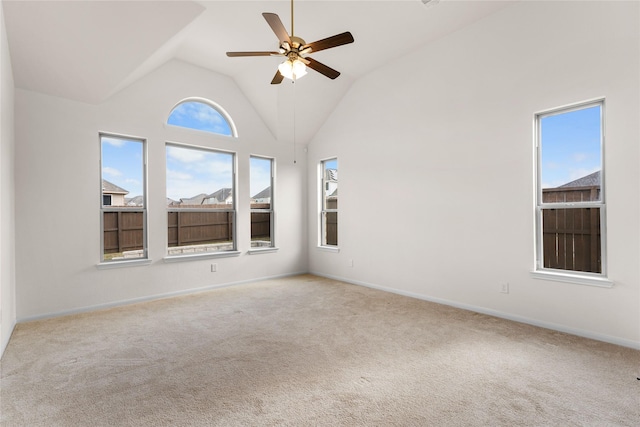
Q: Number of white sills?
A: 5